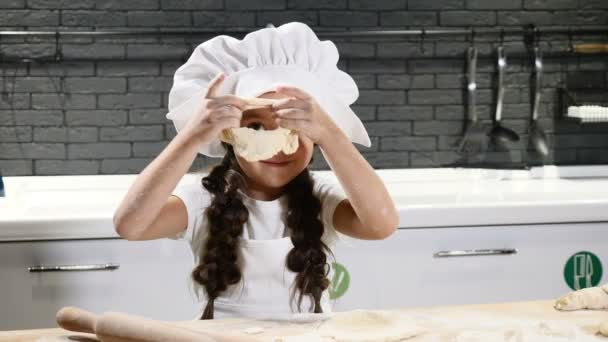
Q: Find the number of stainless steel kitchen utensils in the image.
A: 3